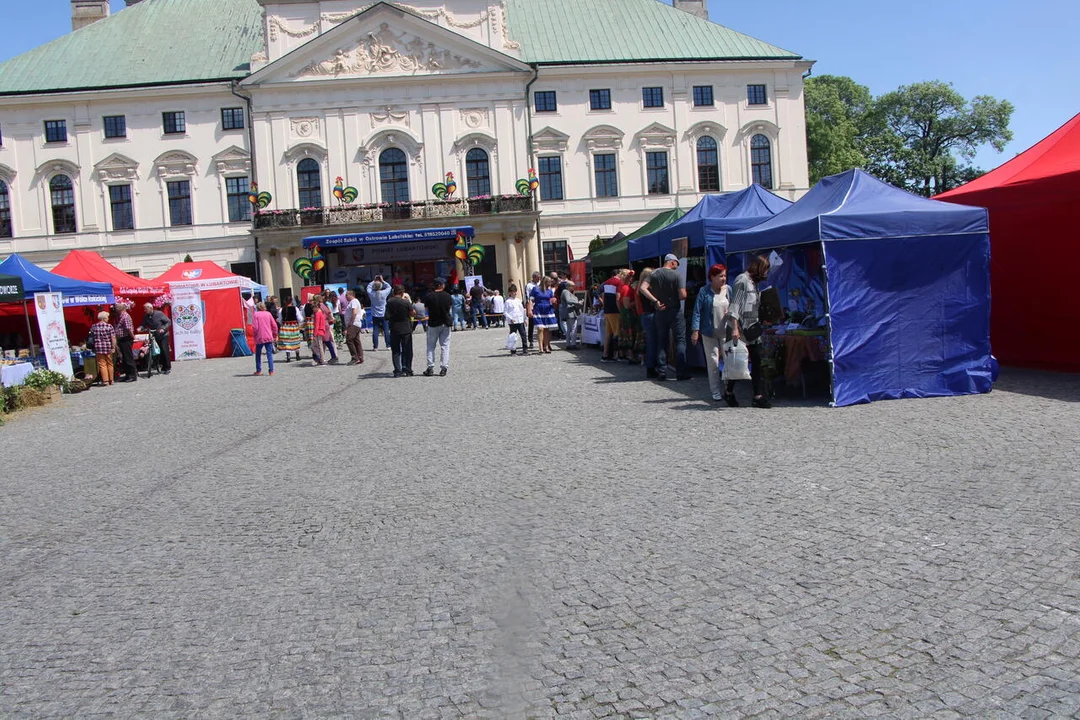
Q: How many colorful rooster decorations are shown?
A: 6